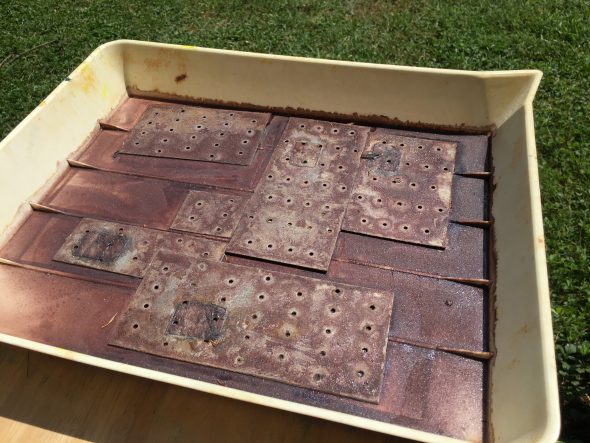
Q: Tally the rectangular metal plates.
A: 6